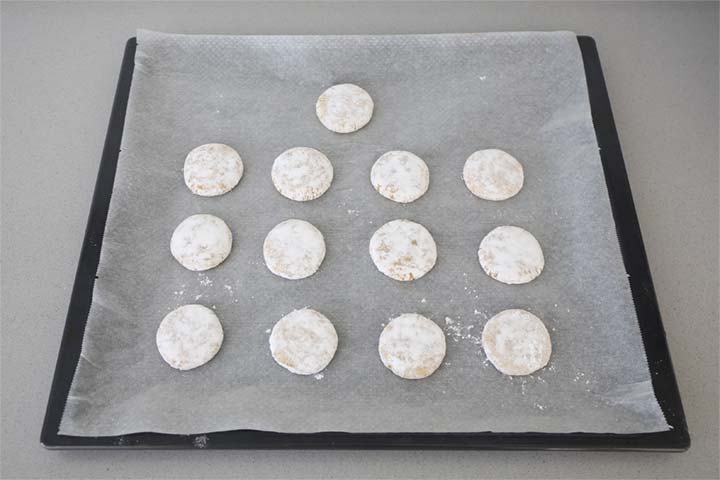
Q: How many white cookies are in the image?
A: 13